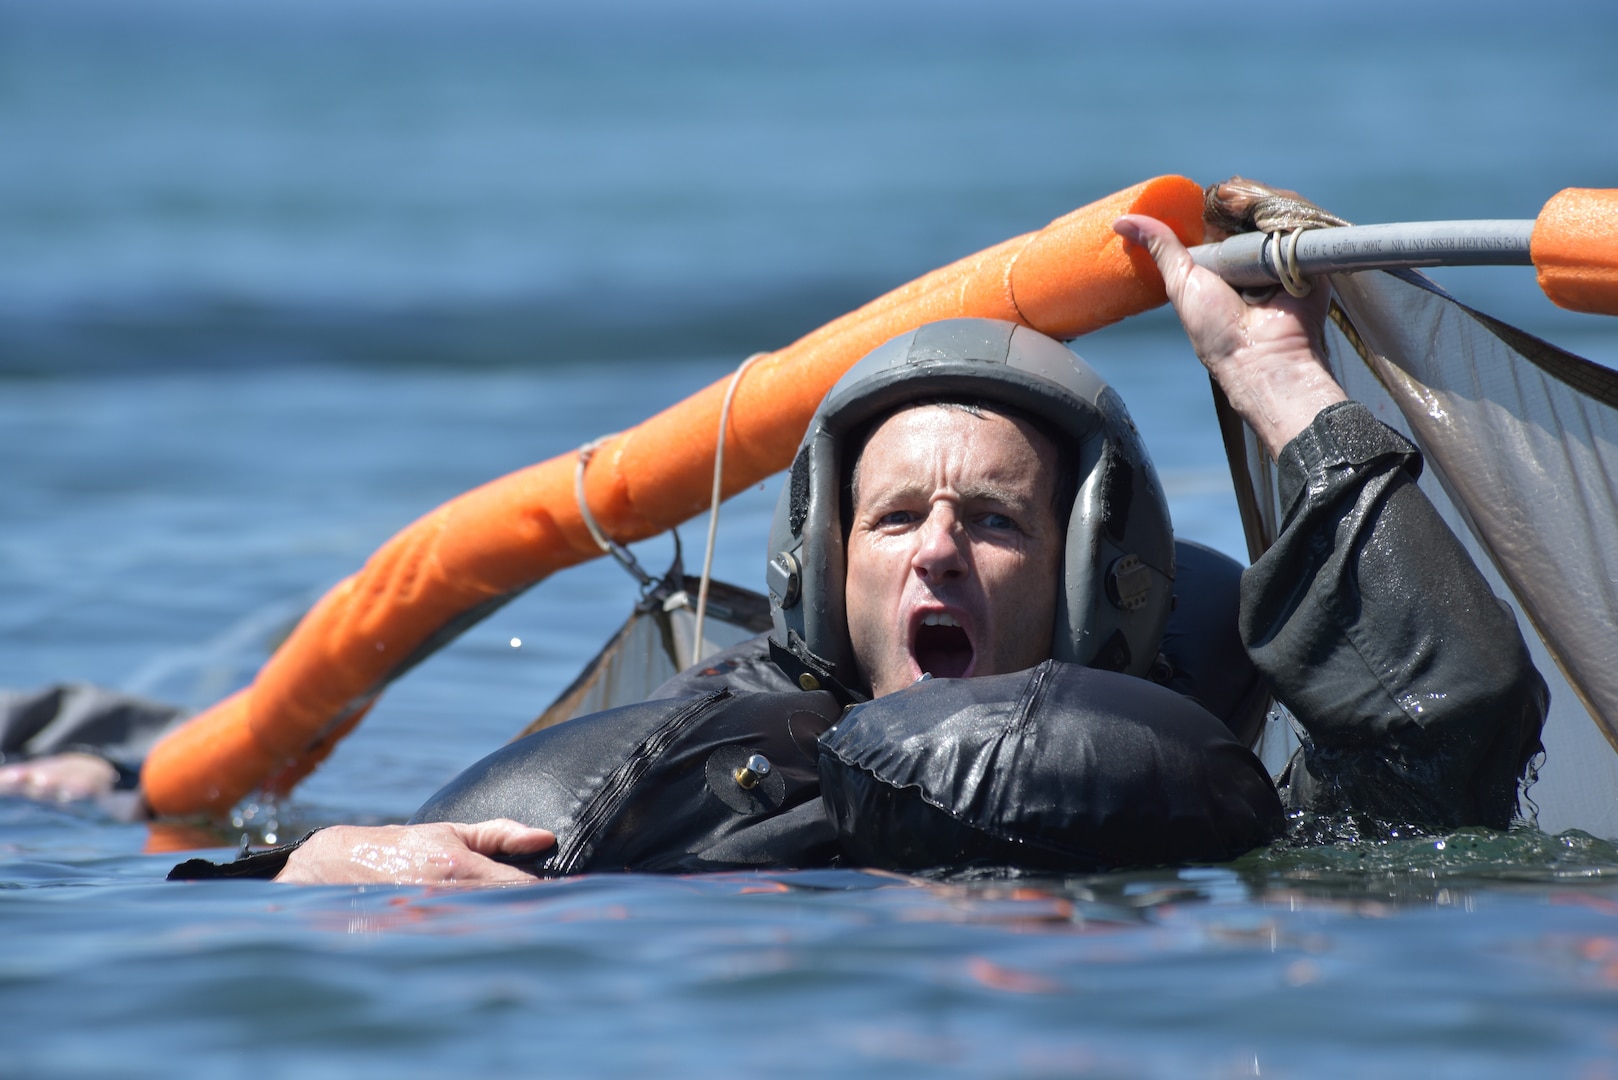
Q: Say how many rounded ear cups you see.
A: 2